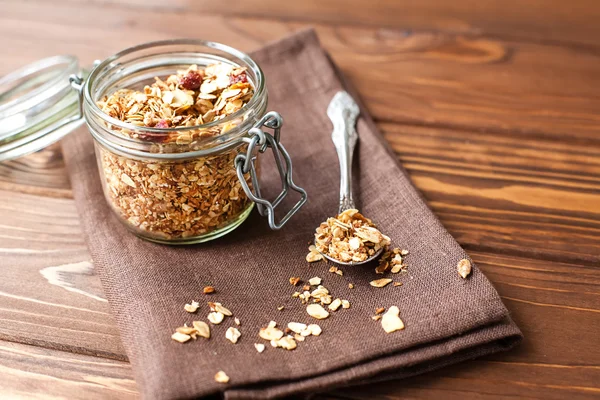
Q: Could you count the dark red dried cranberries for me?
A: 3